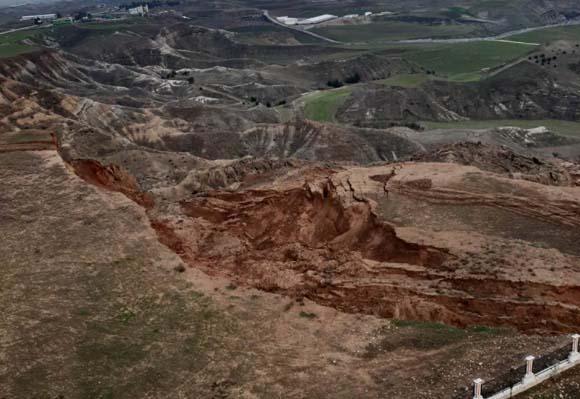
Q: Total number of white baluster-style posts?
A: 3